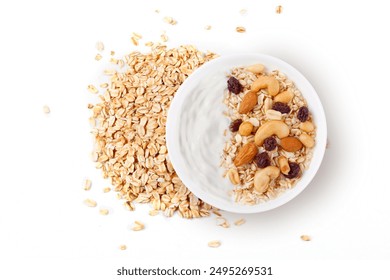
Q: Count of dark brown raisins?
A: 7